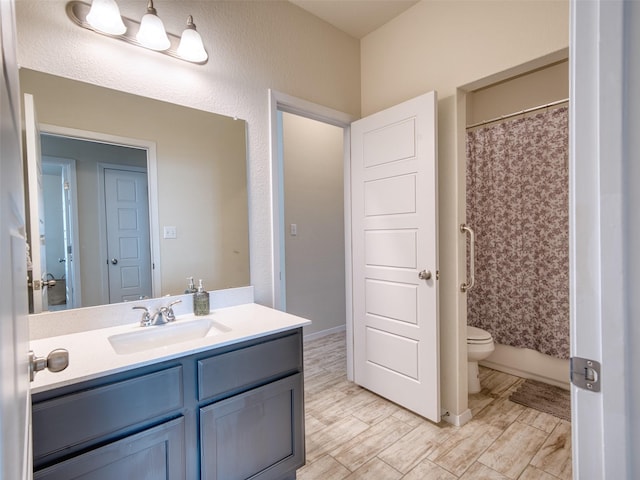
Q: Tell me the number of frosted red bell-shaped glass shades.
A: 0